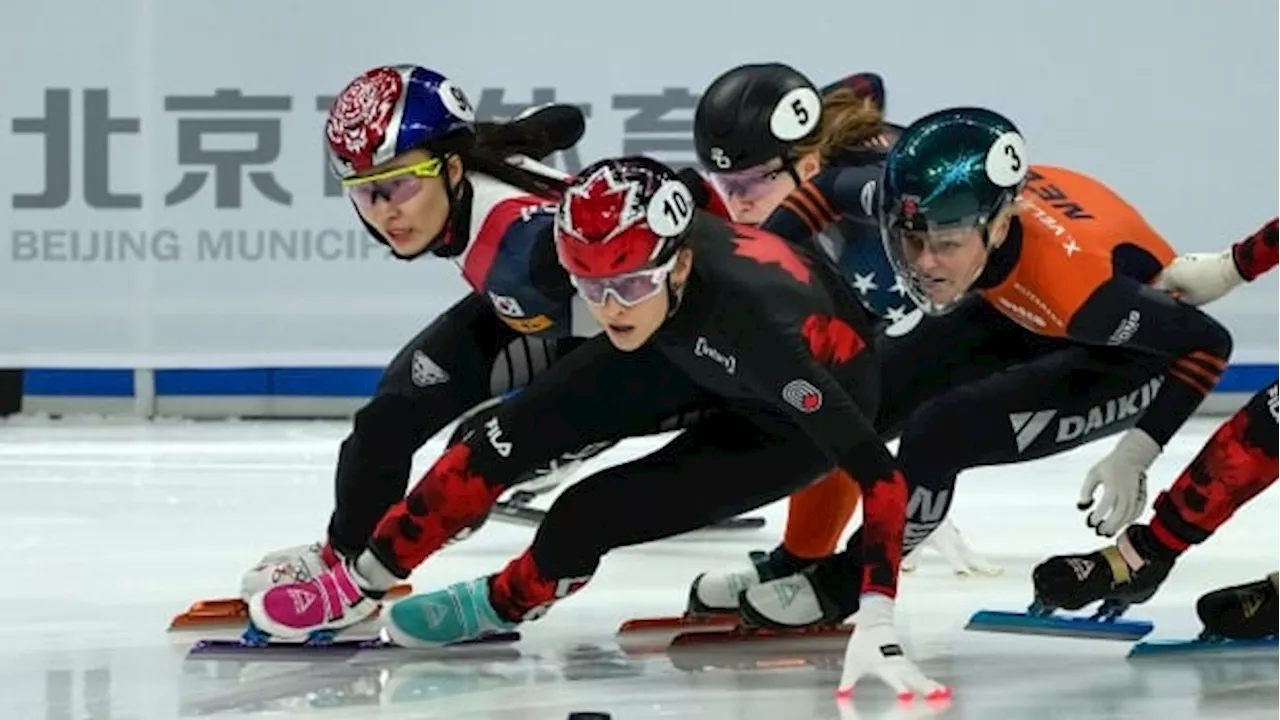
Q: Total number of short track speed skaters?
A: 5